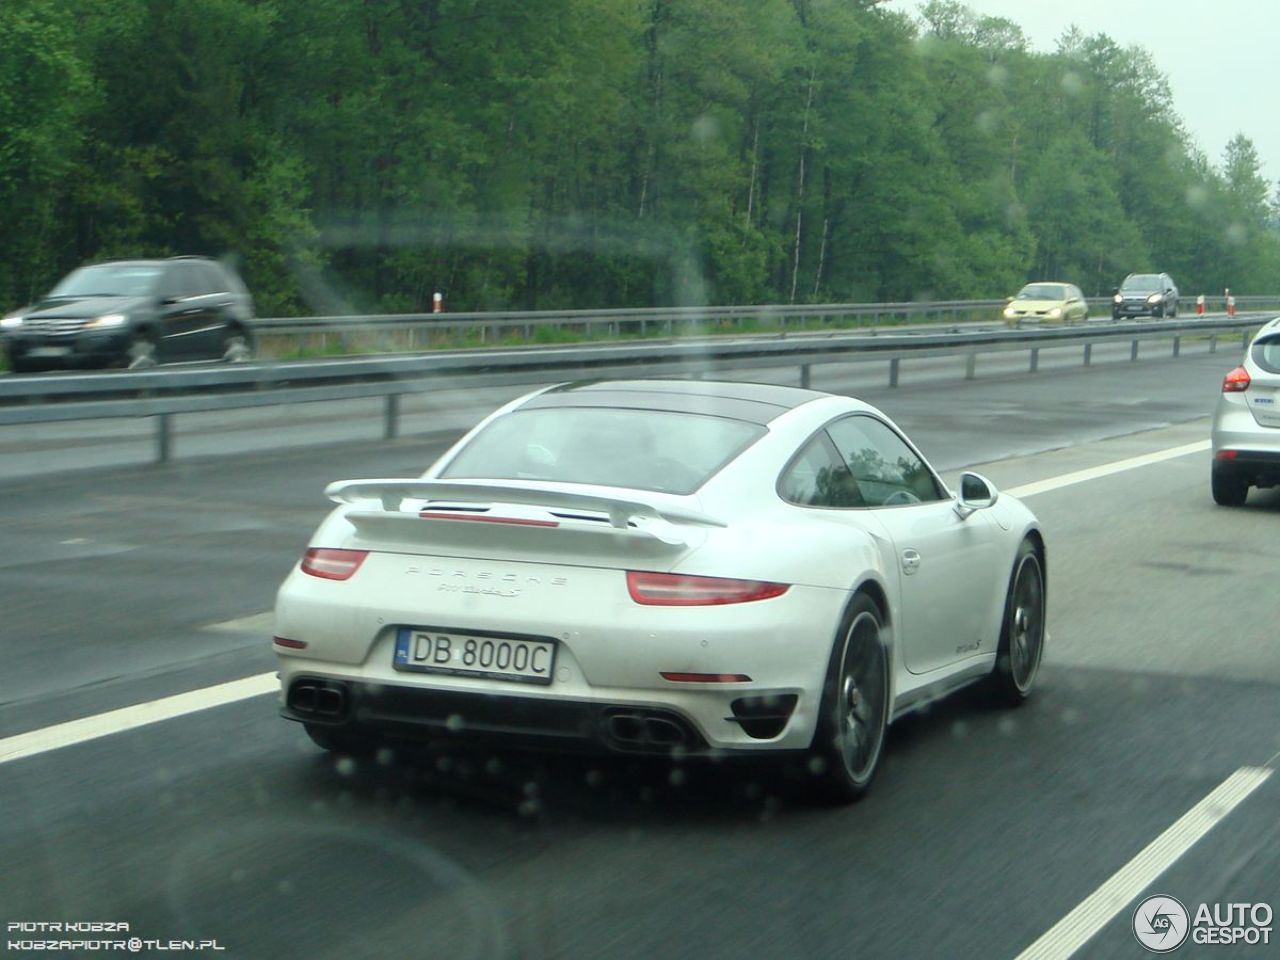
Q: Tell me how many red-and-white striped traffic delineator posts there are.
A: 3